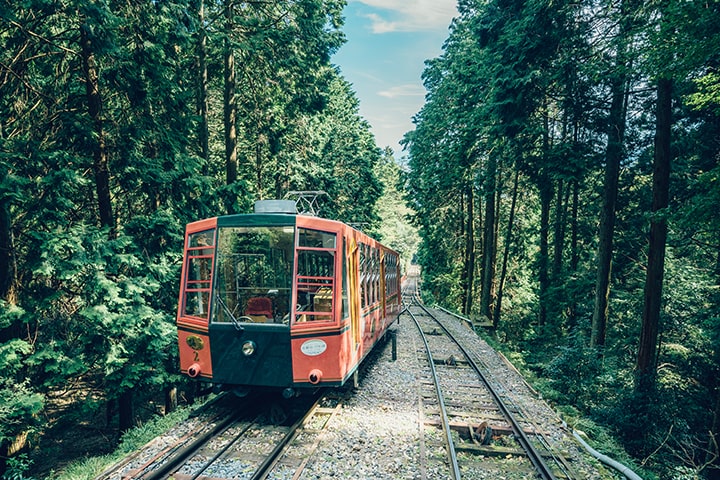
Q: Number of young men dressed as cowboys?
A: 0